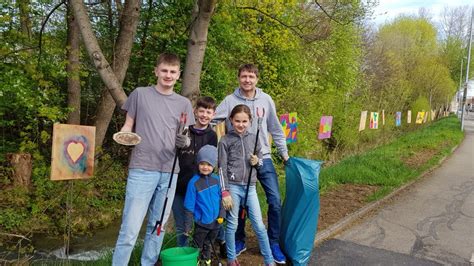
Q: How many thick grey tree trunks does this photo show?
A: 4